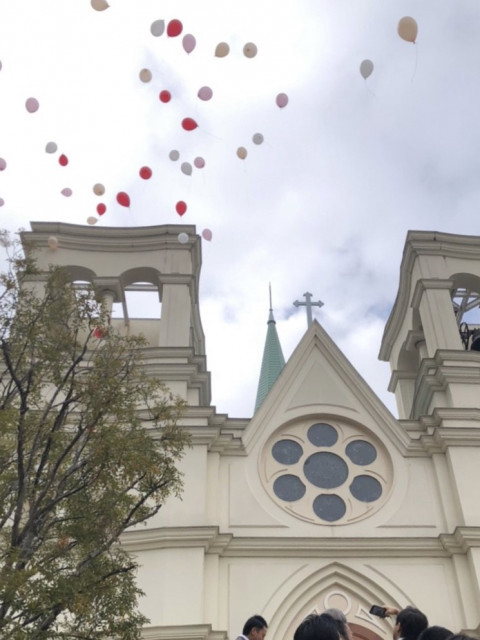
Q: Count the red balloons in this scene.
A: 9